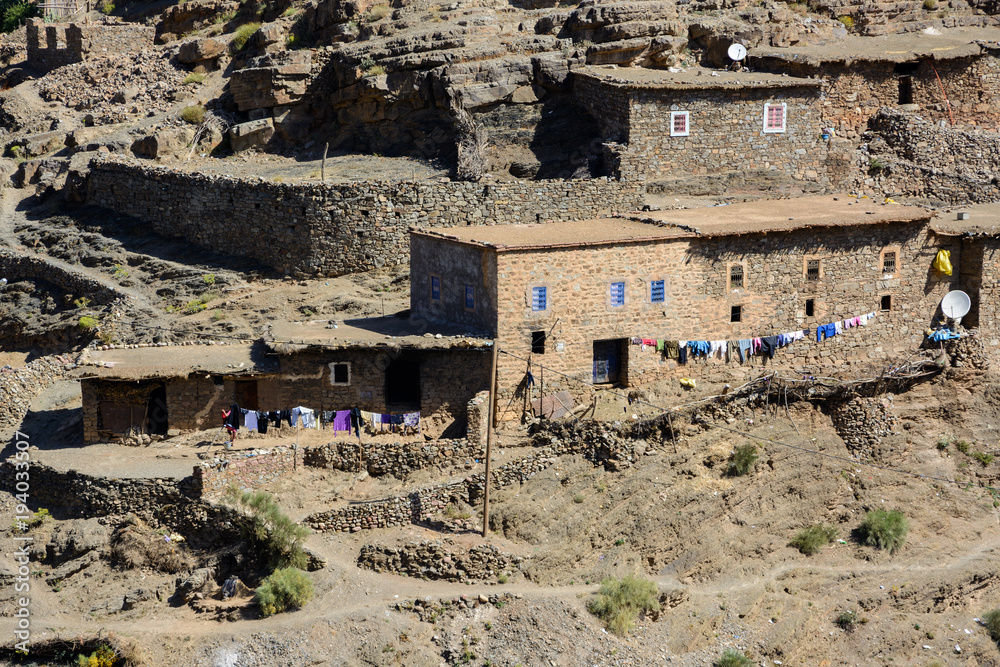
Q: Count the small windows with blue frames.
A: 5